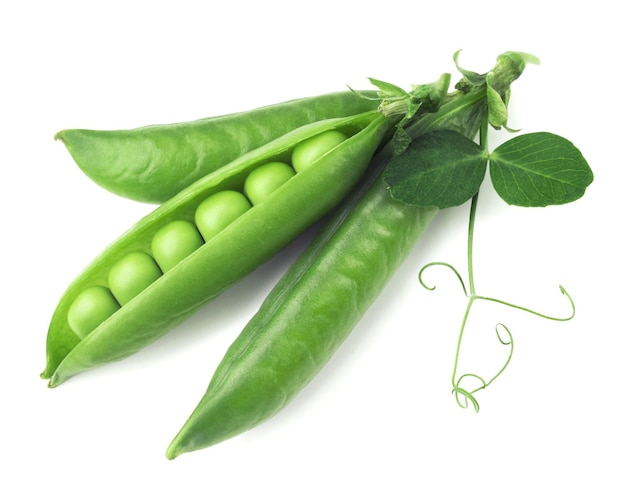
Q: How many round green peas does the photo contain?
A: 6